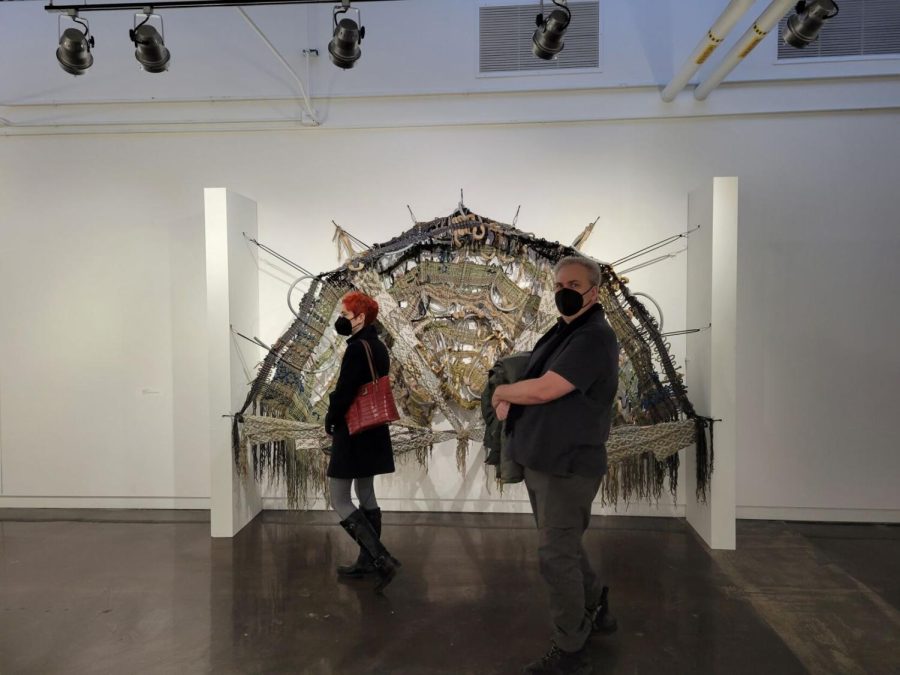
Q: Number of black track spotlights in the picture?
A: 5